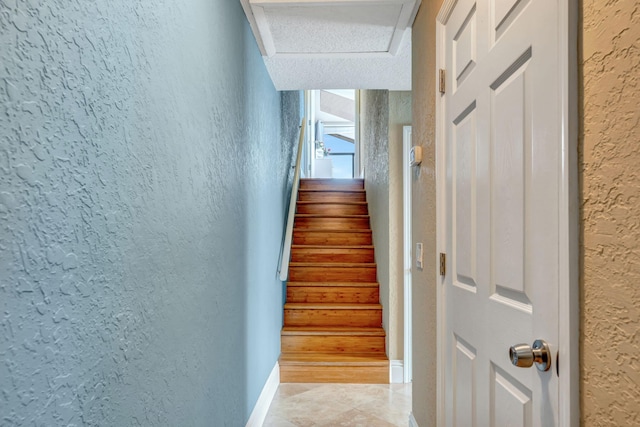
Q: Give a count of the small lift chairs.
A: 0